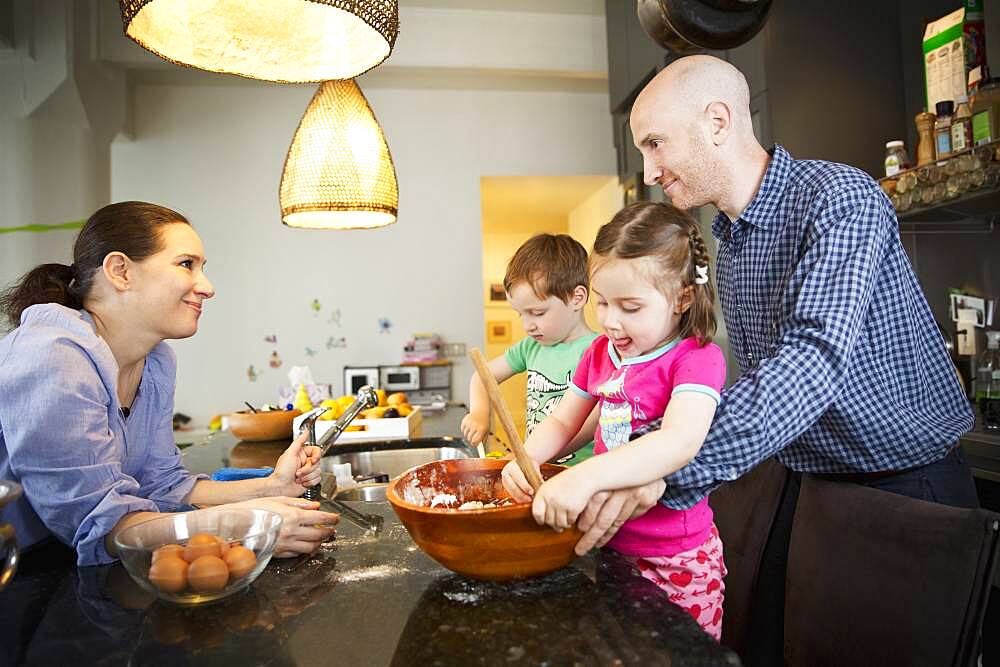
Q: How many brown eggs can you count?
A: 5